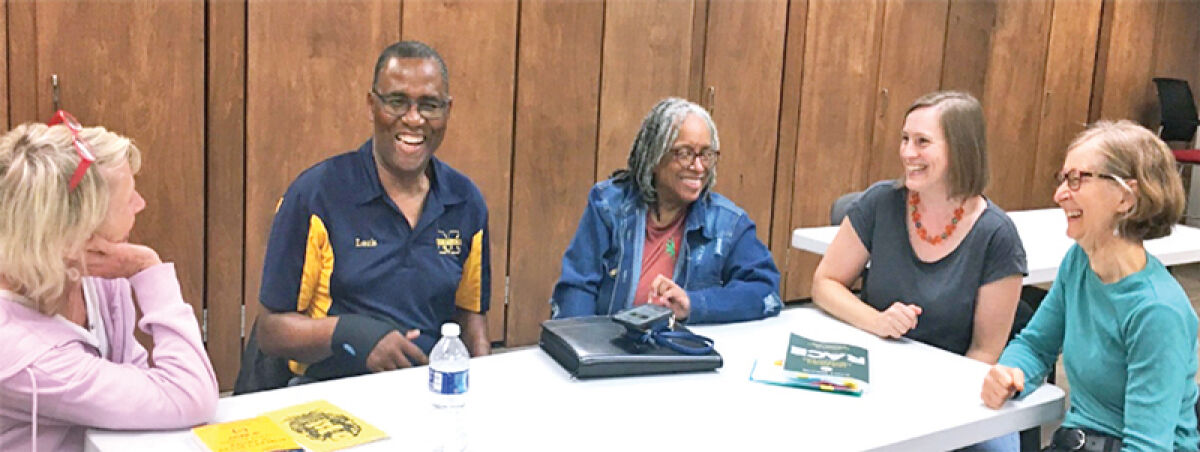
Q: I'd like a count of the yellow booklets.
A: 2